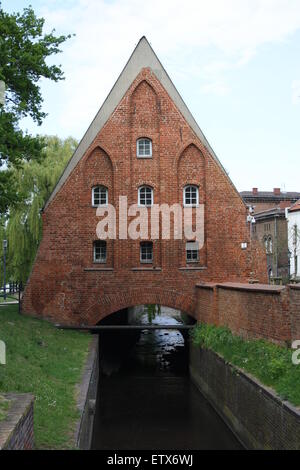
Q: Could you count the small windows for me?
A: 7